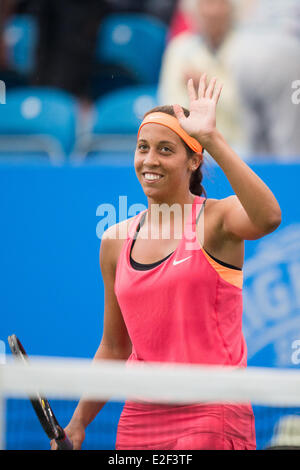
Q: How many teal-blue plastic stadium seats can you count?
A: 4